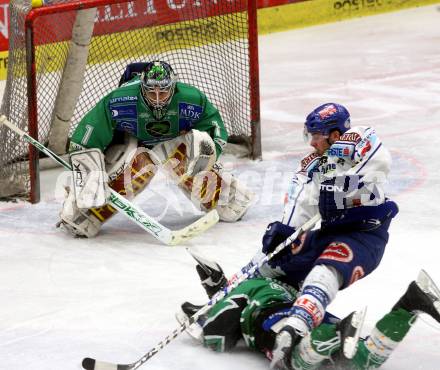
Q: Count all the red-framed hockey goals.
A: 1